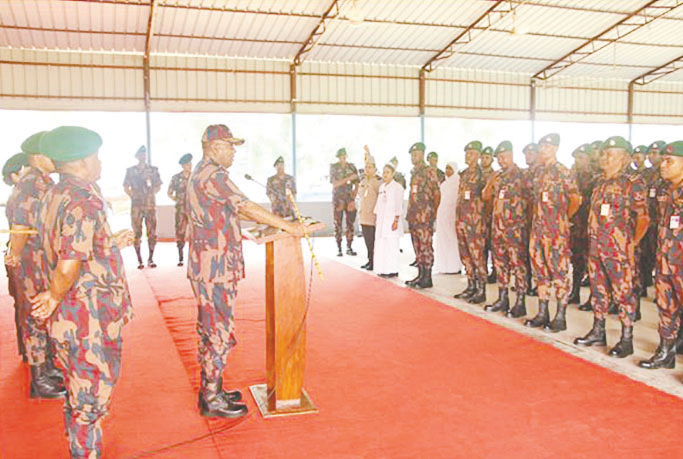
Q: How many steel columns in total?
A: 5